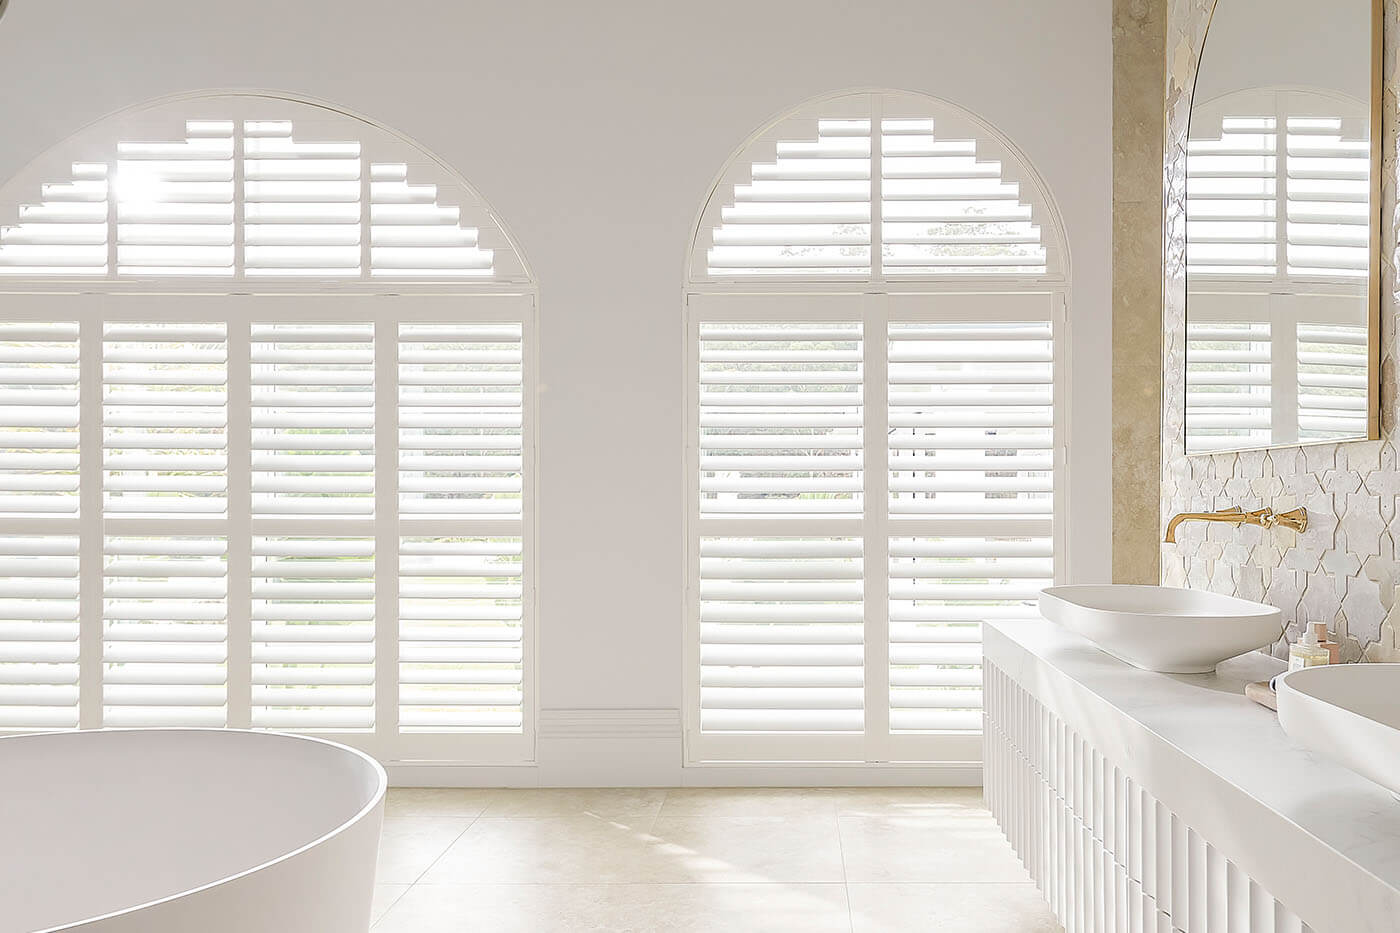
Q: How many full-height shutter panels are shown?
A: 6